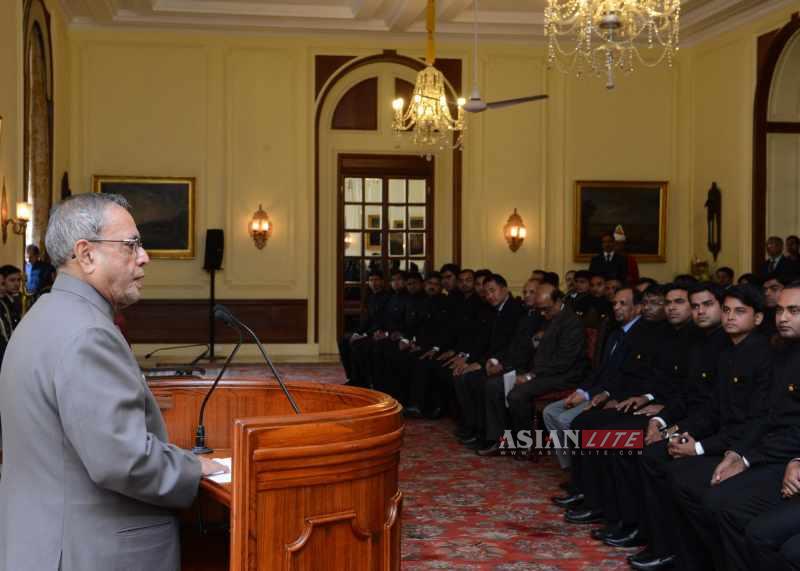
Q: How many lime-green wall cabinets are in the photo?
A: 0